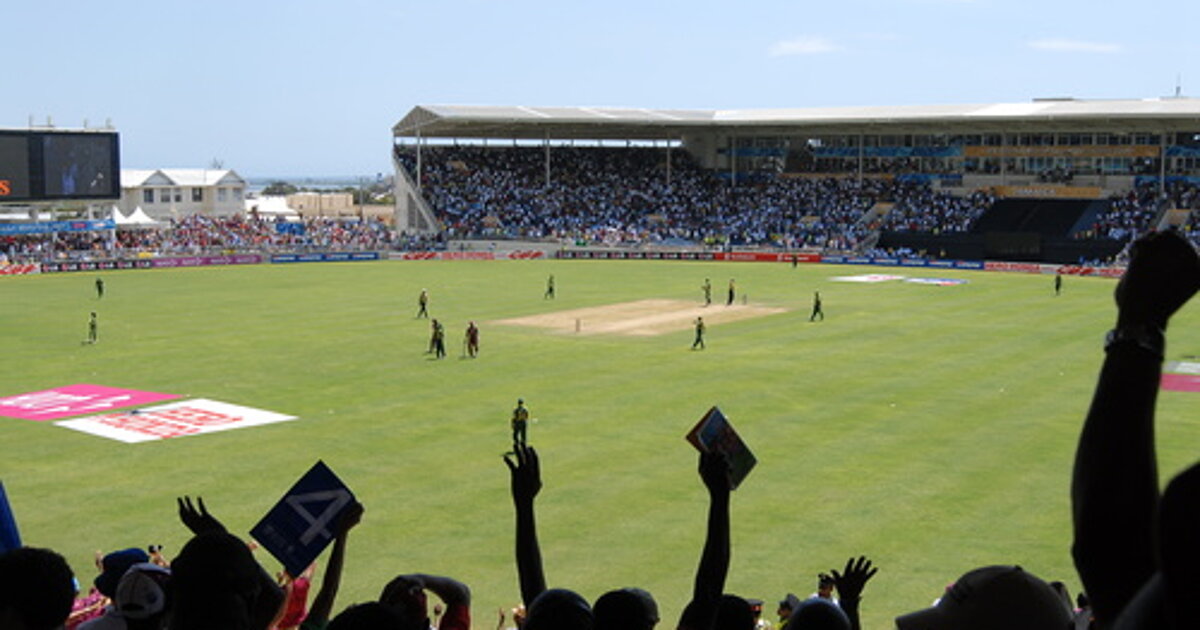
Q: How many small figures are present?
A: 14